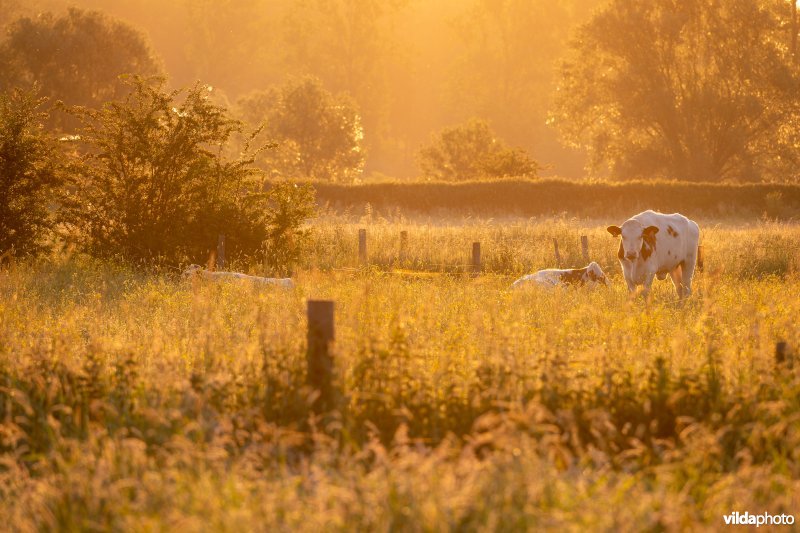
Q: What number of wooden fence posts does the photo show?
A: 9